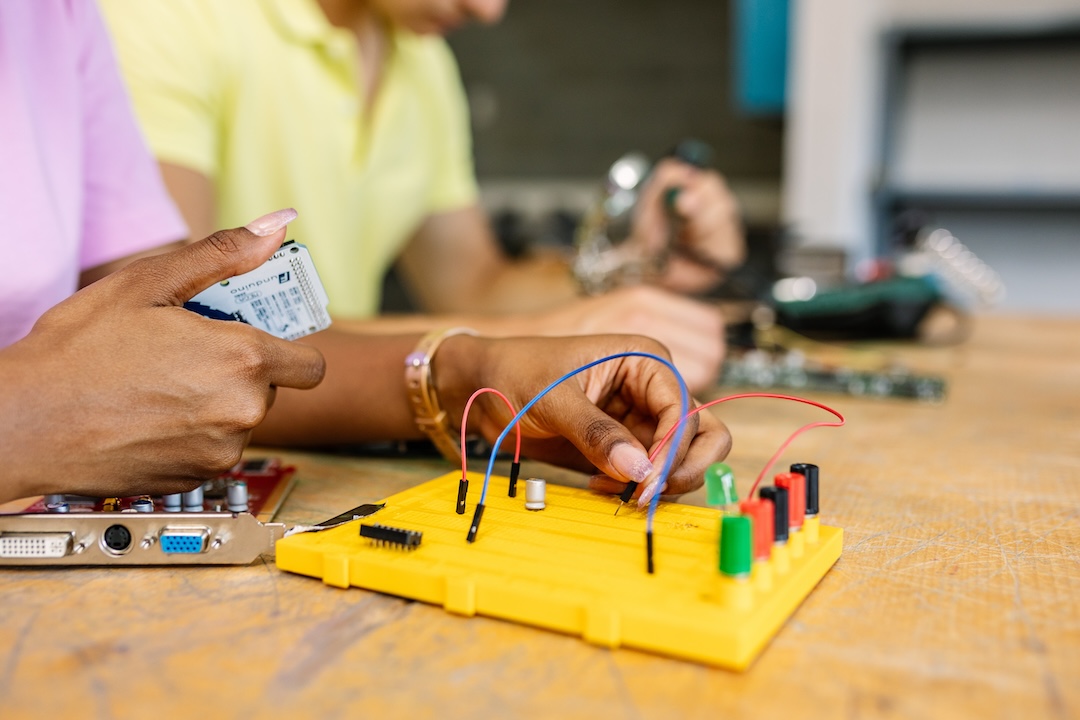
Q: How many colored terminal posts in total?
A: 5